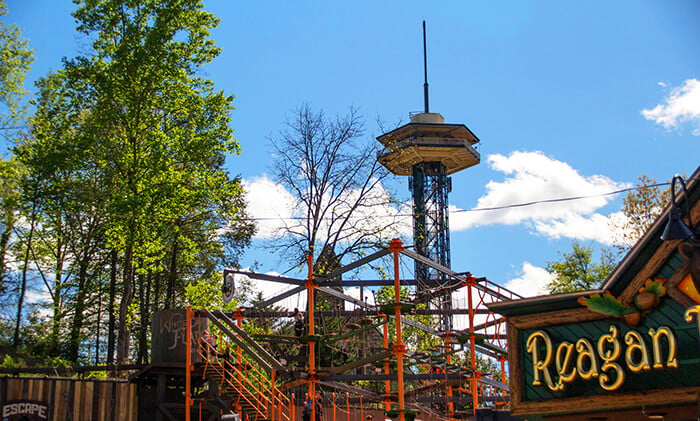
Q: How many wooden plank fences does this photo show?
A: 1